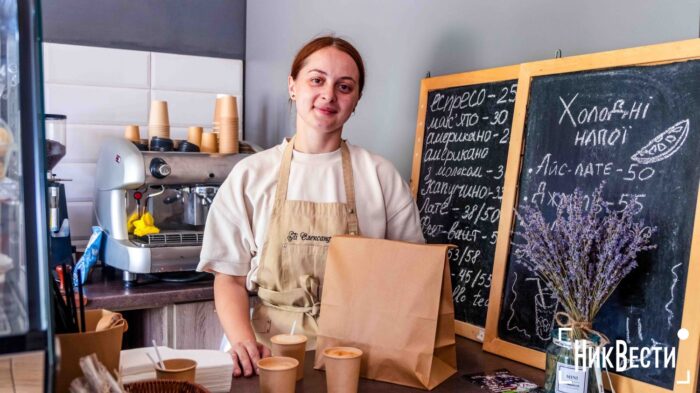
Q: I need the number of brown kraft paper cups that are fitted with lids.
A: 0